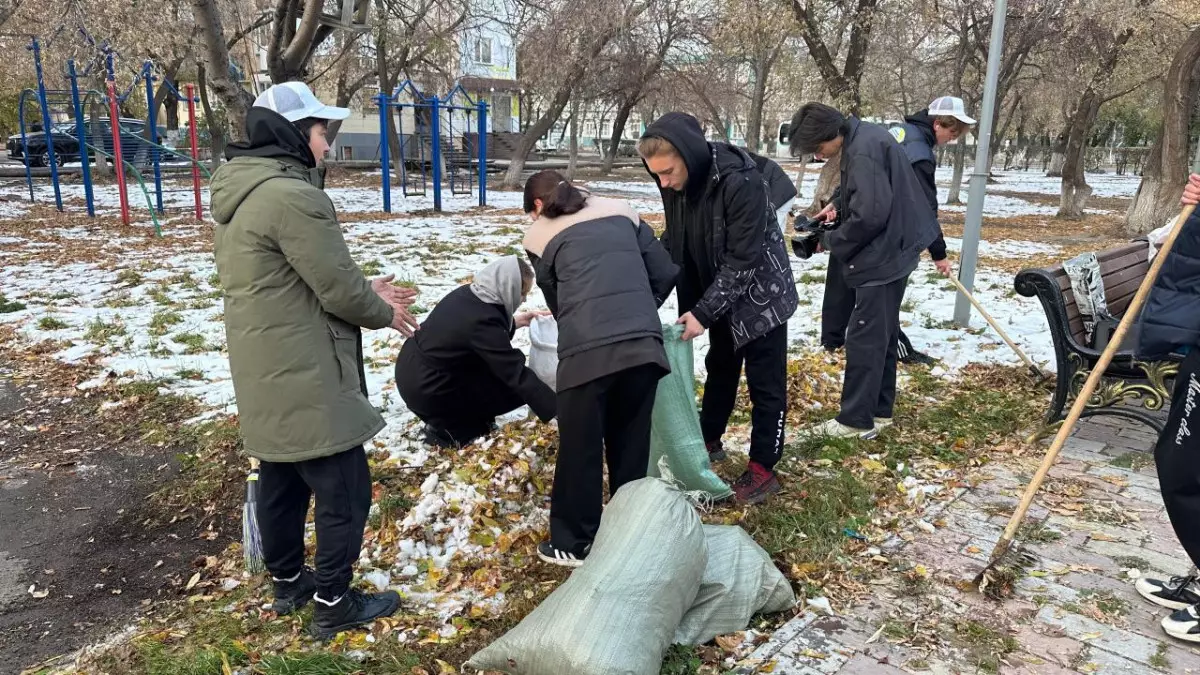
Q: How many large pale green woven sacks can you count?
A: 3